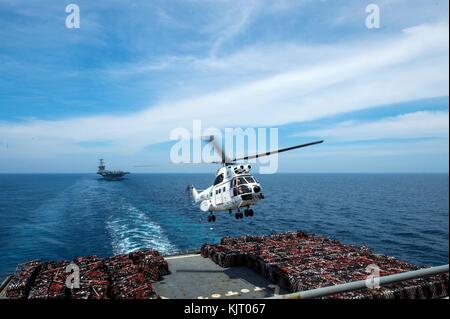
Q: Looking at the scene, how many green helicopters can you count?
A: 0